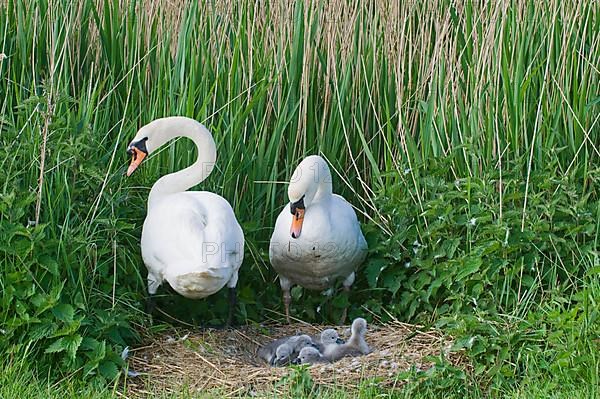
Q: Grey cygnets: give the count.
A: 5